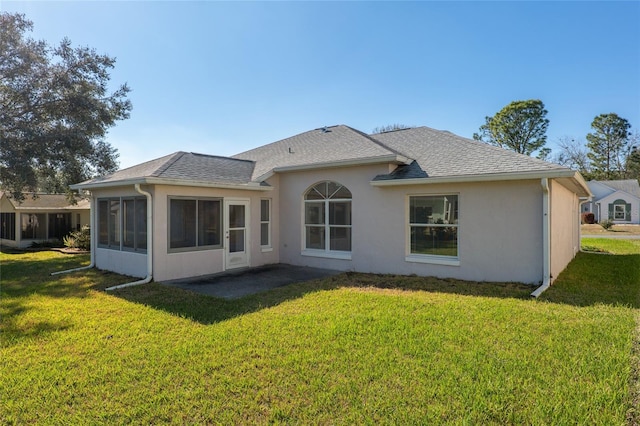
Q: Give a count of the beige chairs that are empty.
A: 0